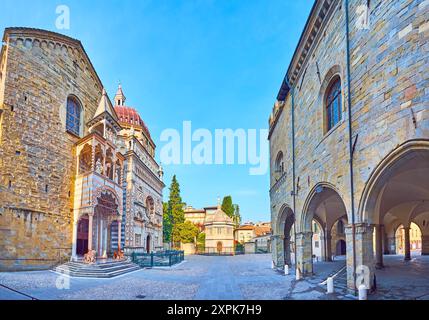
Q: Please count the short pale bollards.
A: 5